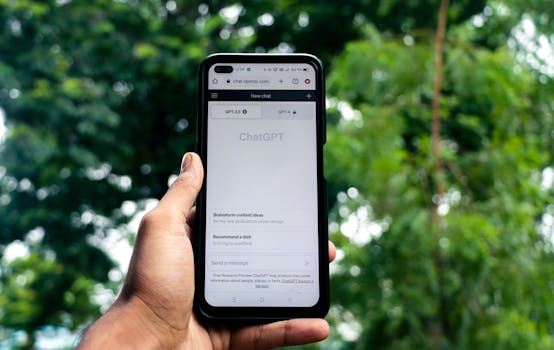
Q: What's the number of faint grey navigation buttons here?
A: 3